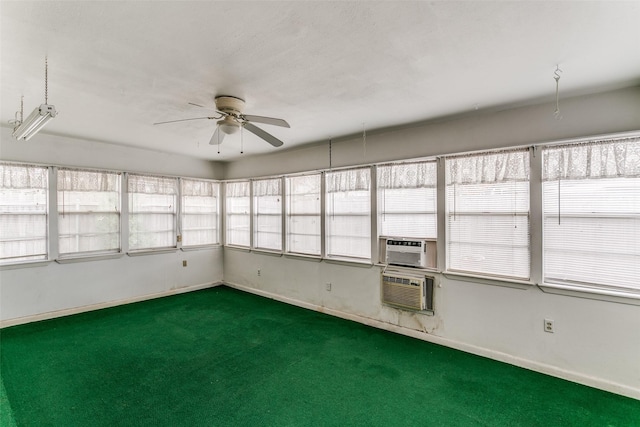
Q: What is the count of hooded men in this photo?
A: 0